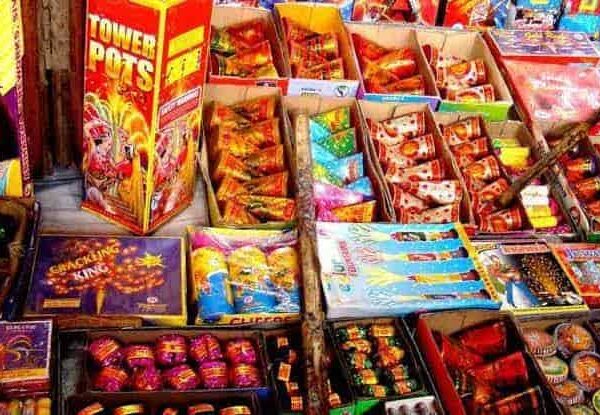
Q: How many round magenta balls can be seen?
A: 10